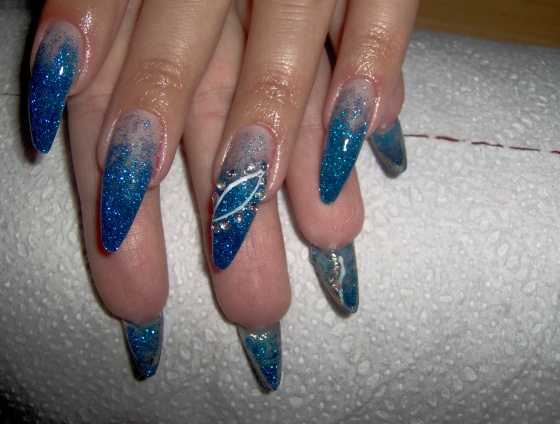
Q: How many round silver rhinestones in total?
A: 11